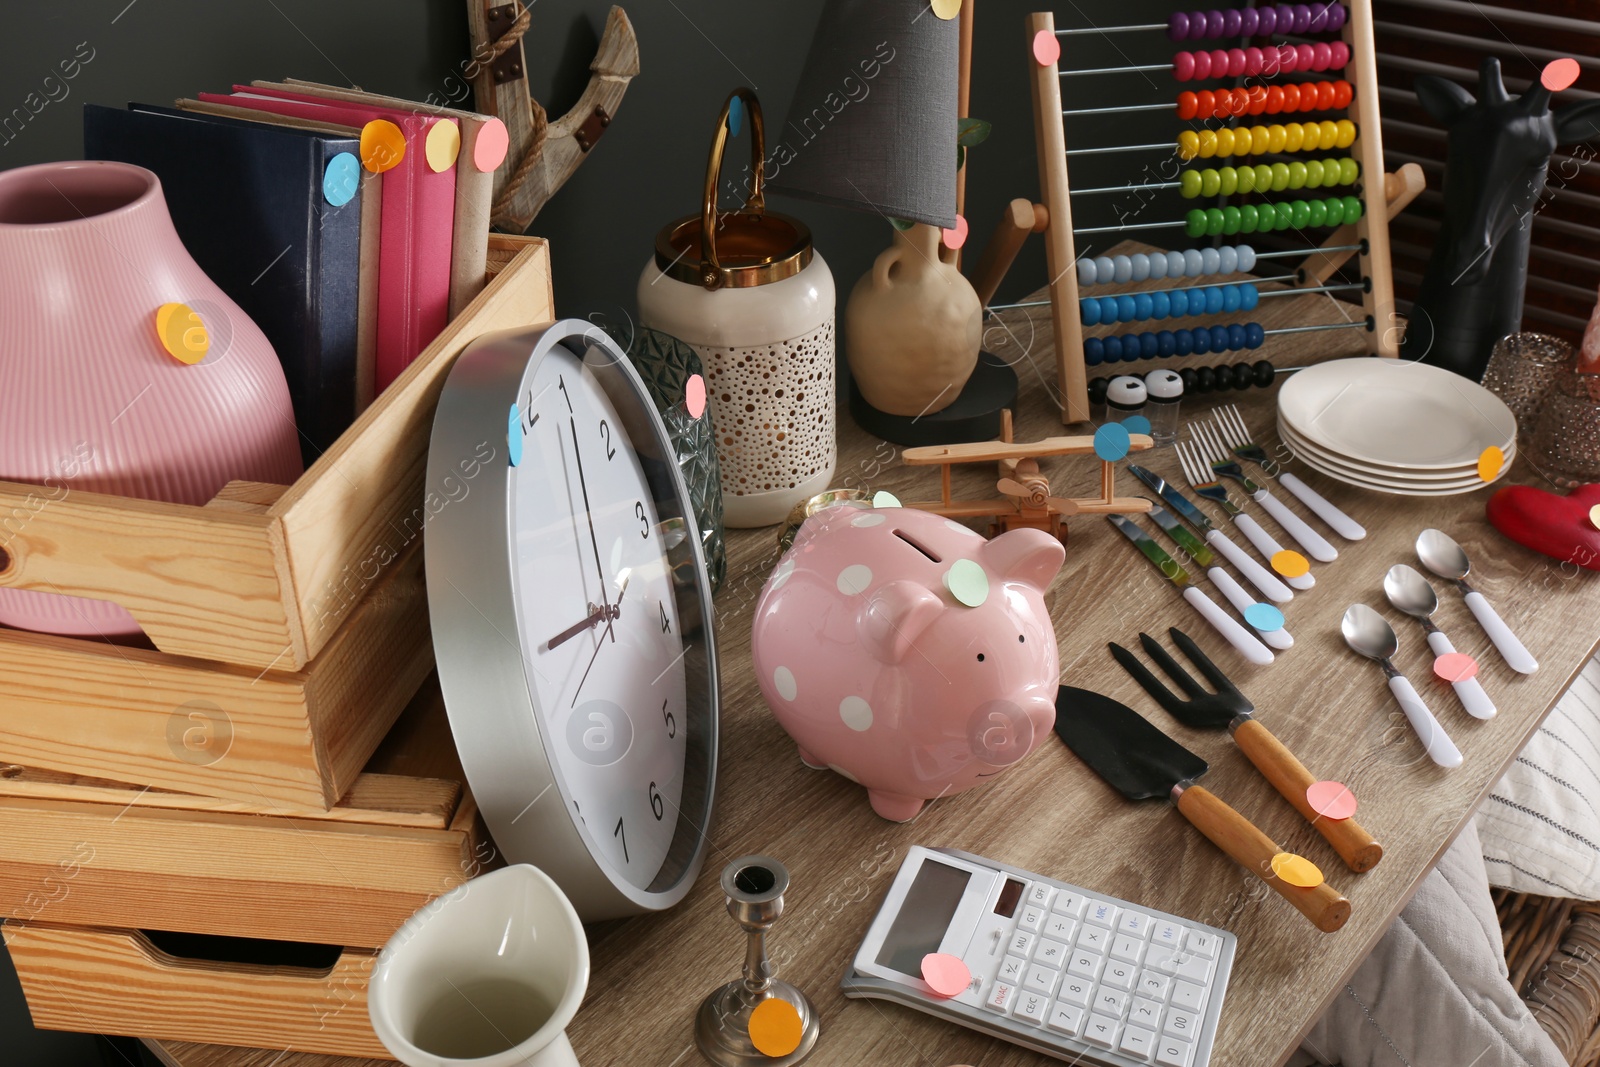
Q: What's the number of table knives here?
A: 3